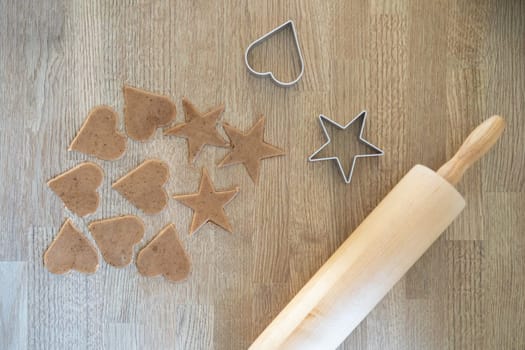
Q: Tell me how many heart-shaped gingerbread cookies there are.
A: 7